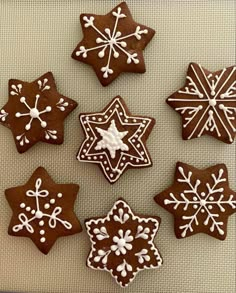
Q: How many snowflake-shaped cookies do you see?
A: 7